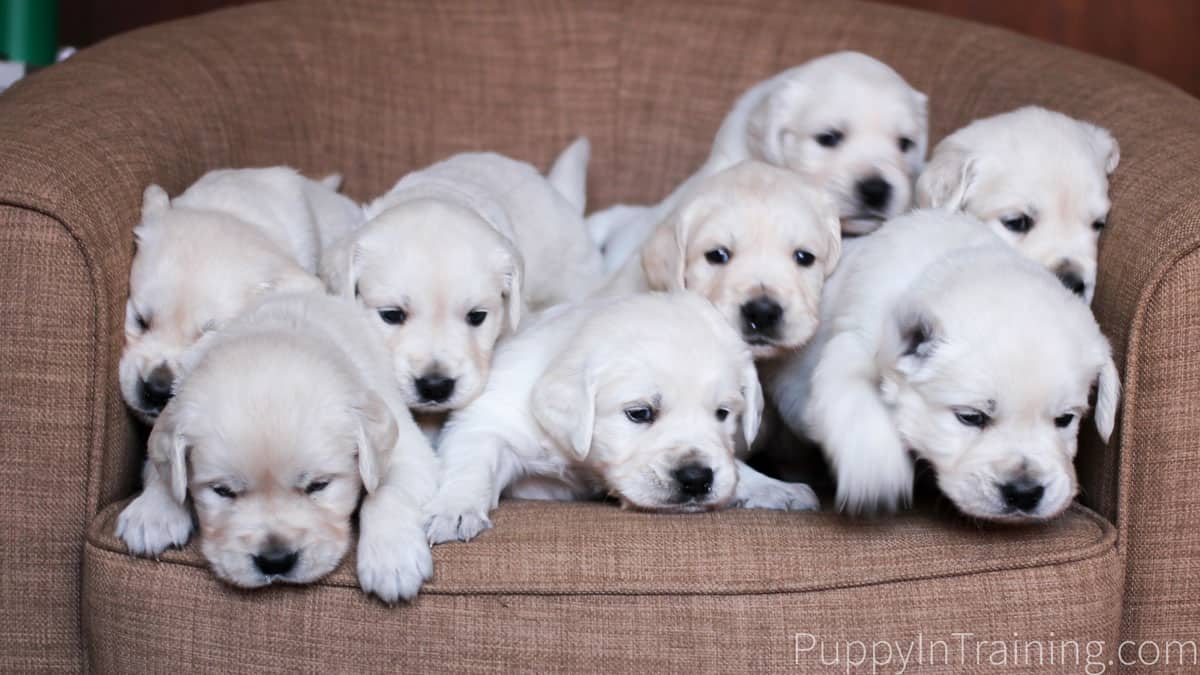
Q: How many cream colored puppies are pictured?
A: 8